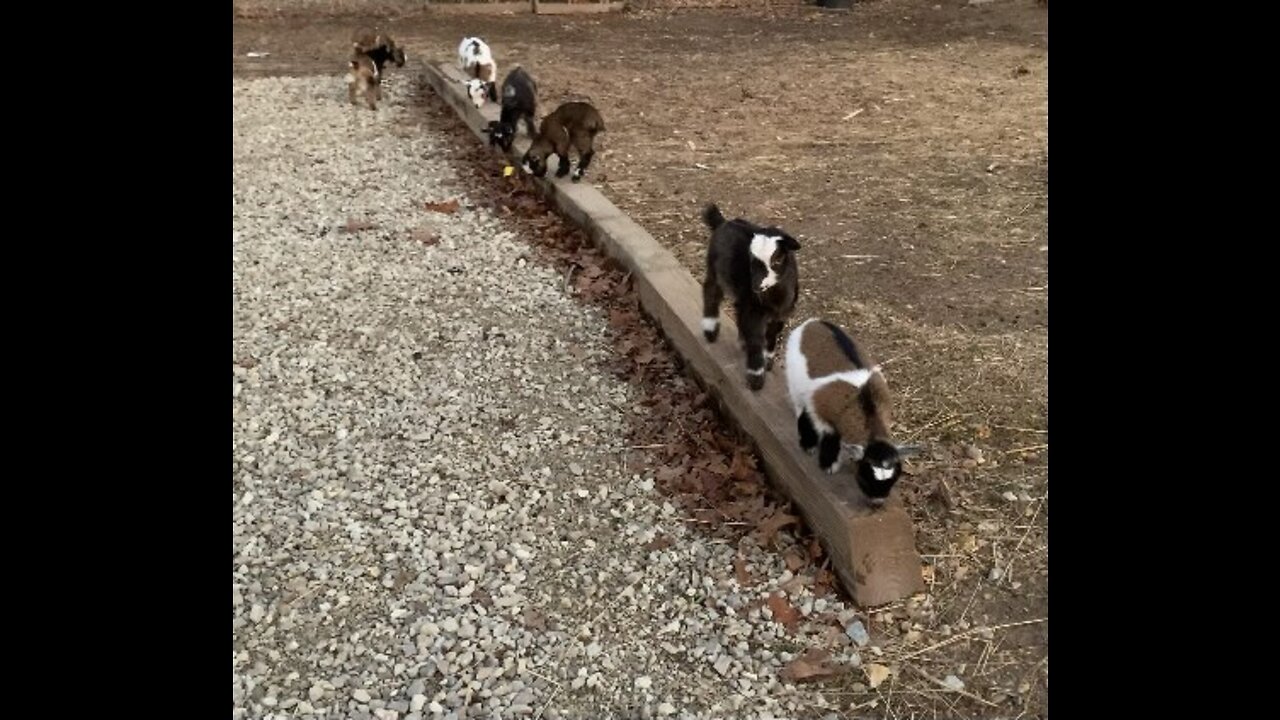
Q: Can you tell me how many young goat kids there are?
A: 7